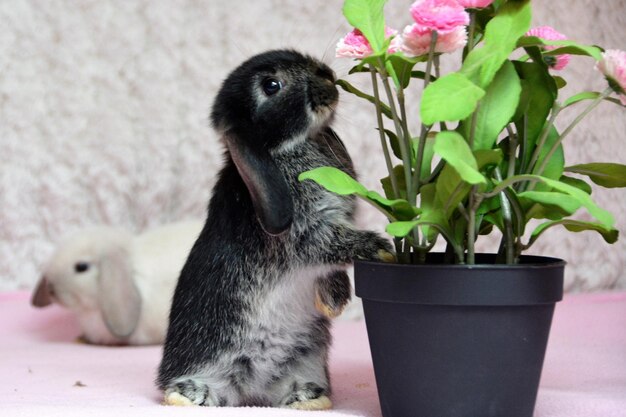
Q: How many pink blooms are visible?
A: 6